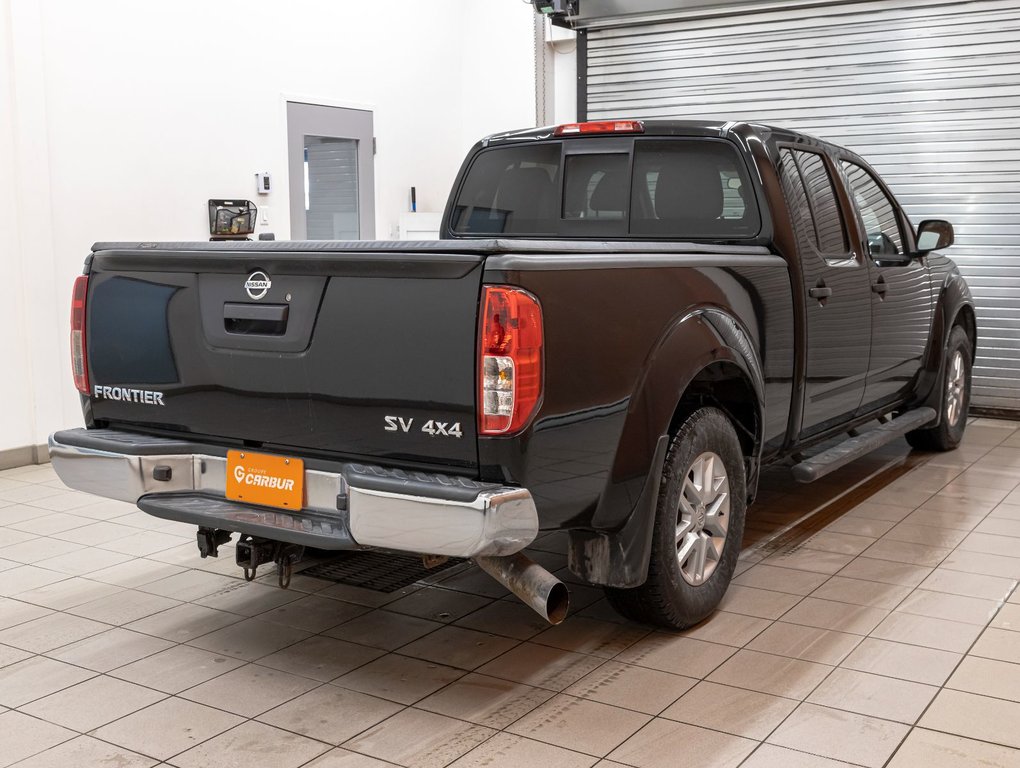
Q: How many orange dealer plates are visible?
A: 1